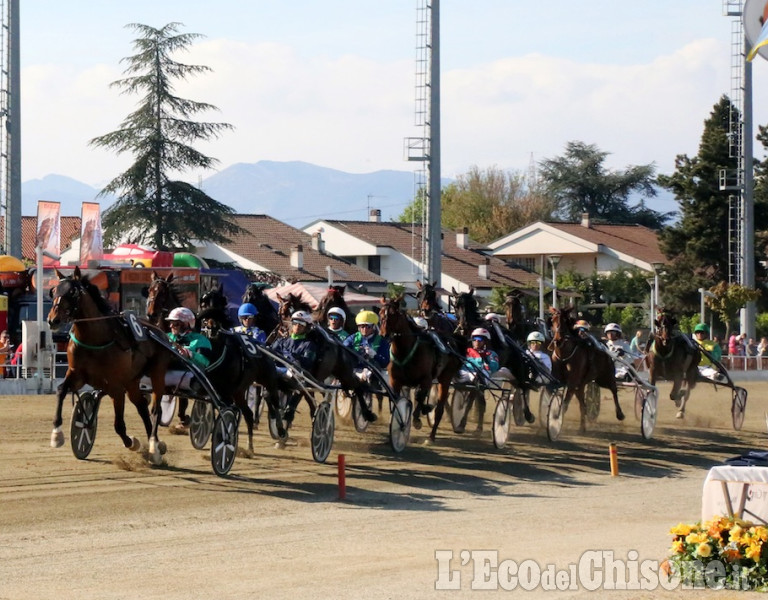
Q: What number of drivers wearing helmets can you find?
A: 12